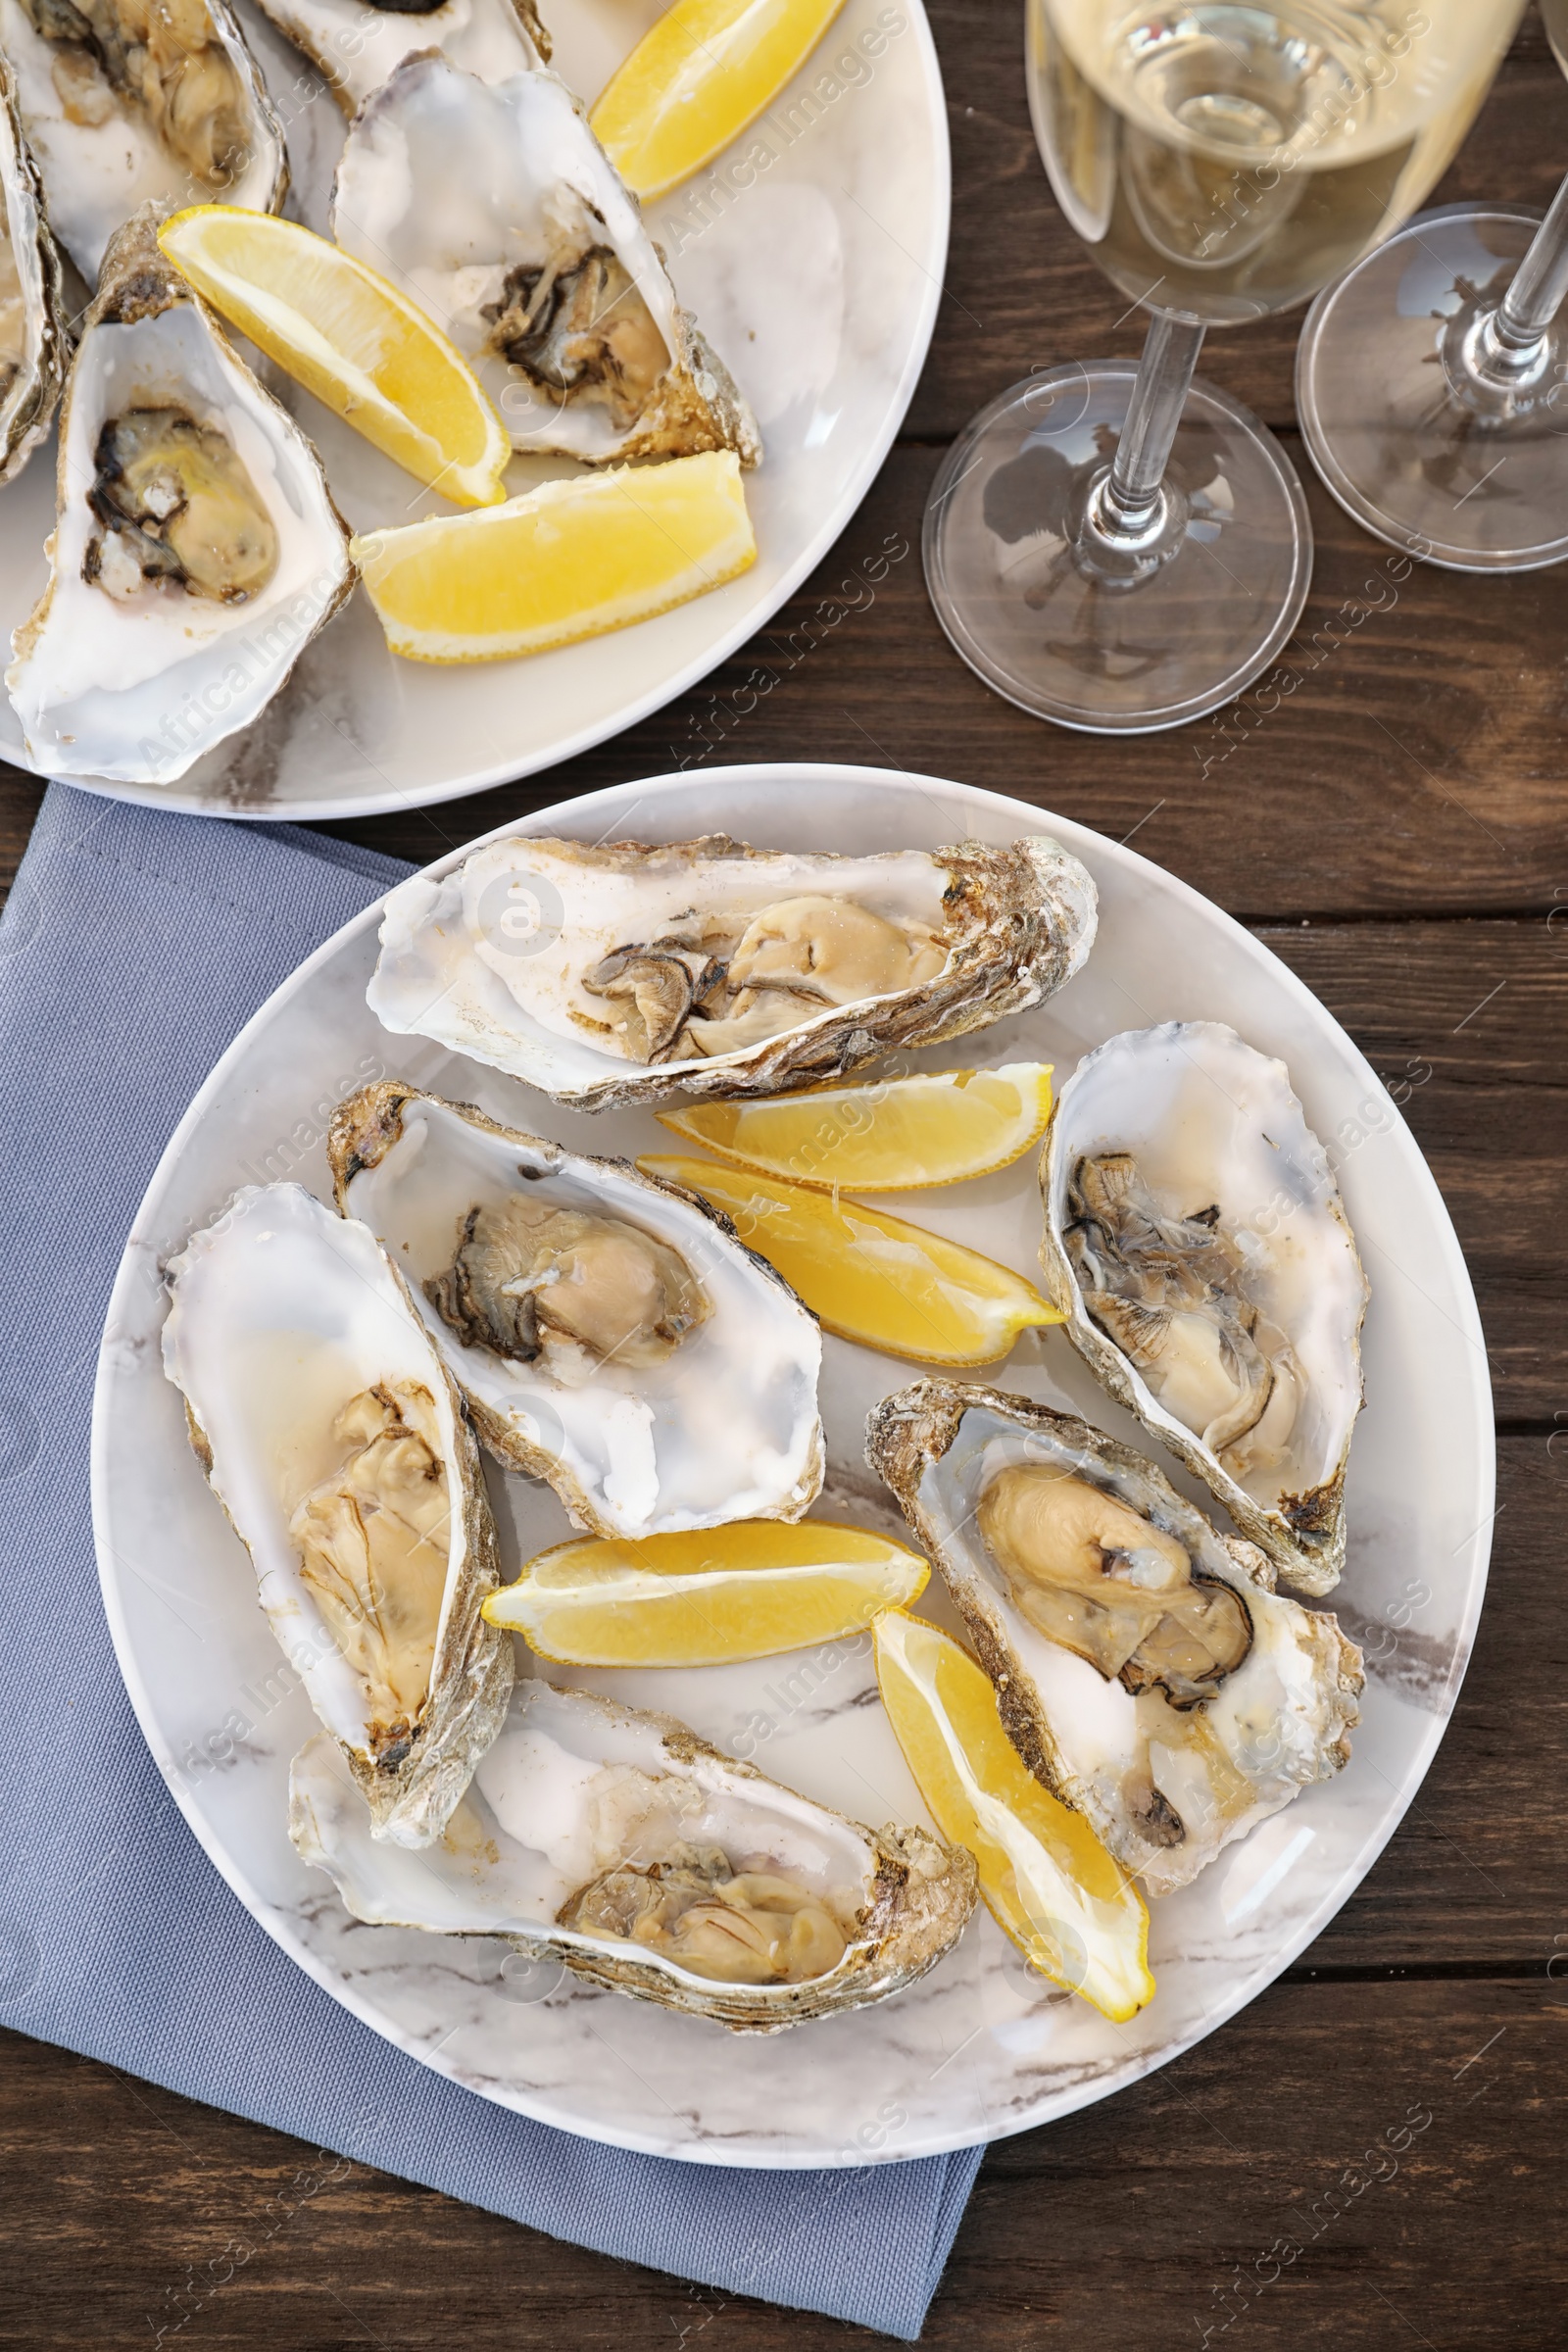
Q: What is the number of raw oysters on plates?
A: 11